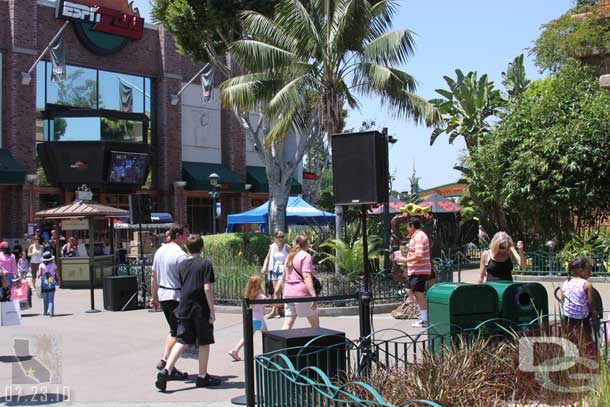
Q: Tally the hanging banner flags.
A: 3